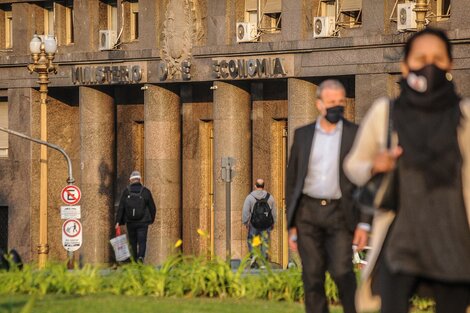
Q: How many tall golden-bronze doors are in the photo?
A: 3